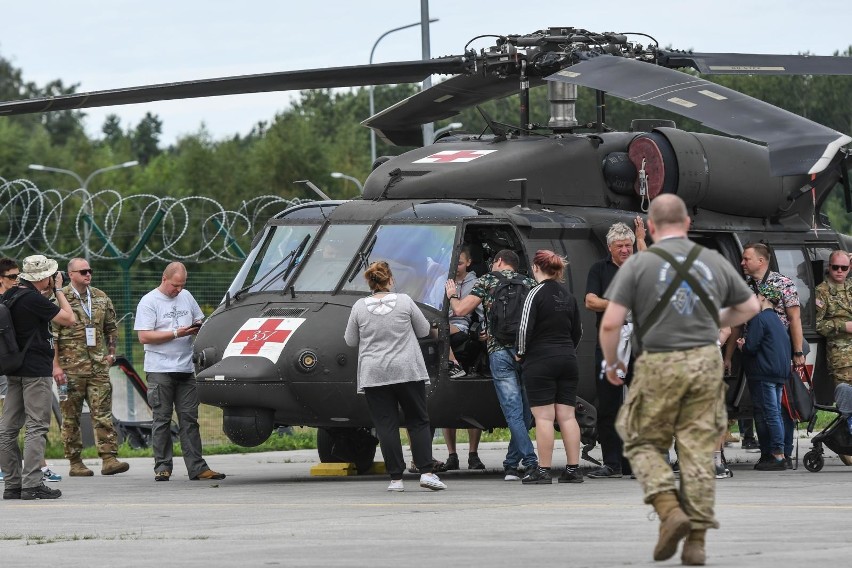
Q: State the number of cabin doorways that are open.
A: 2